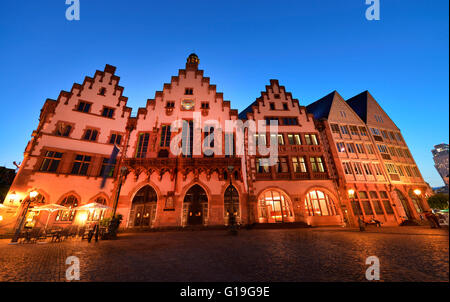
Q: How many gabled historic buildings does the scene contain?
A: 5